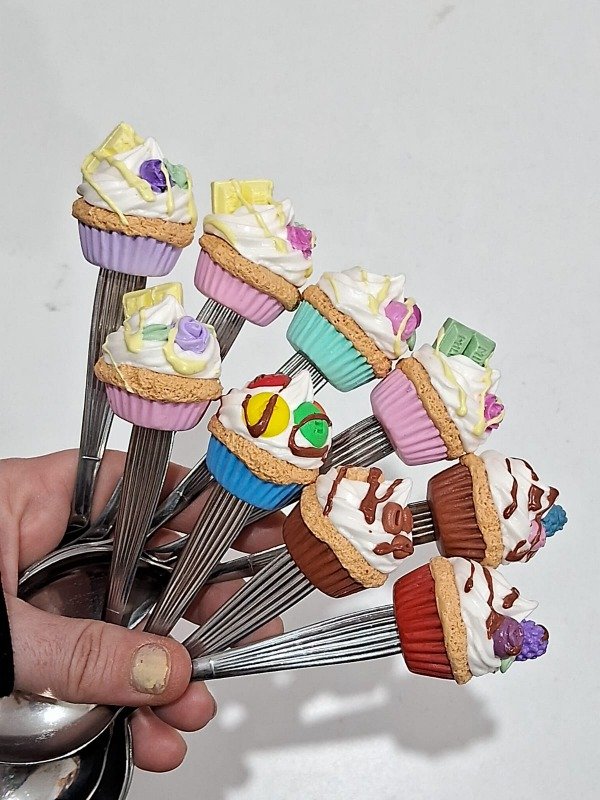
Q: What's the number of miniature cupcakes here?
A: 9